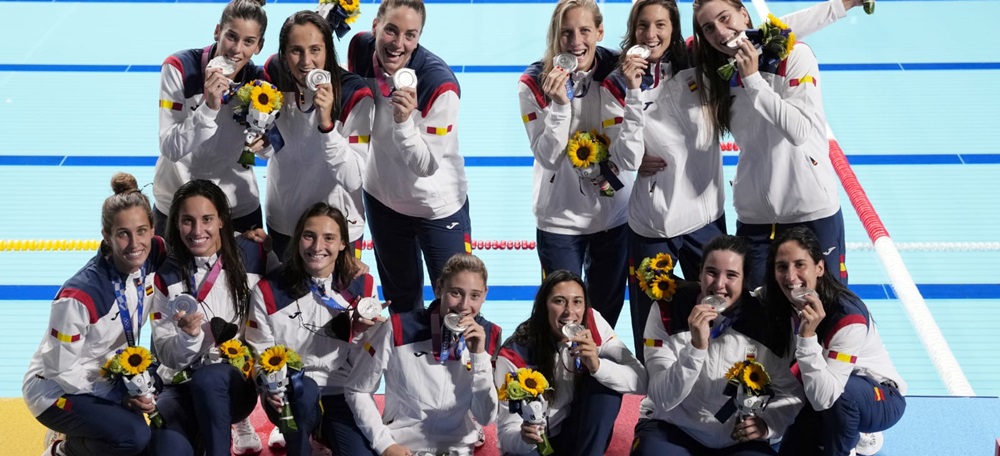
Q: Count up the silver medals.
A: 12